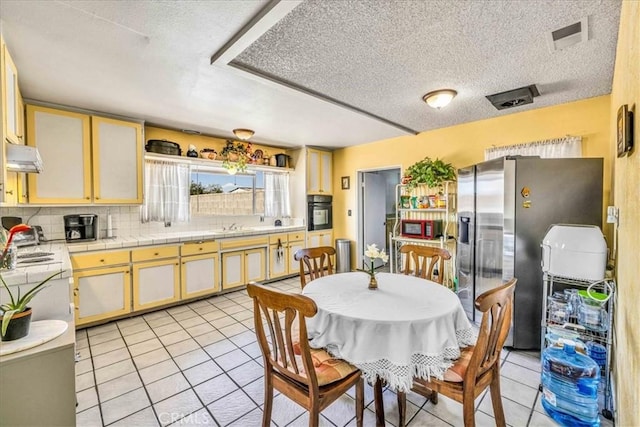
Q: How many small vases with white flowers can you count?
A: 1